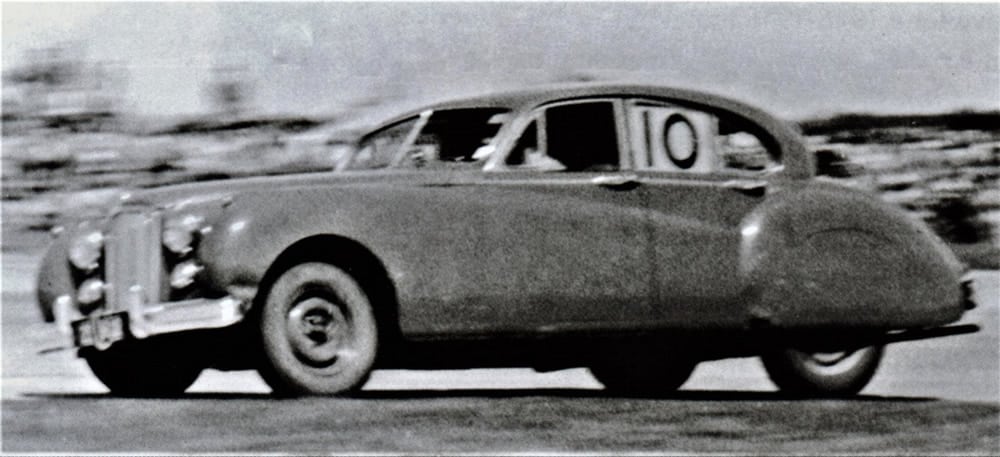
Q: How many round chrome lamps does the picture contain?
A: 4